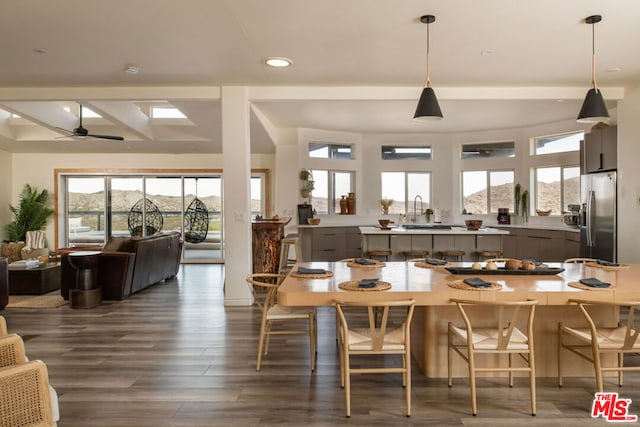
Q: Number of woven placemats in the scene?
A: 8